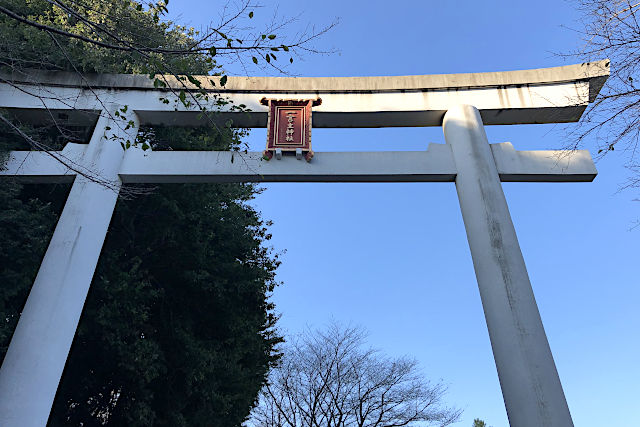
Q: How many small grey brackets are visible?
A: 2